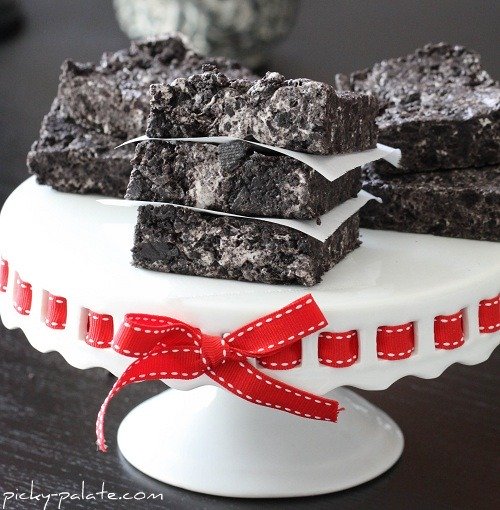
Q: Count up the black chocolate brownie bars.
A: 7